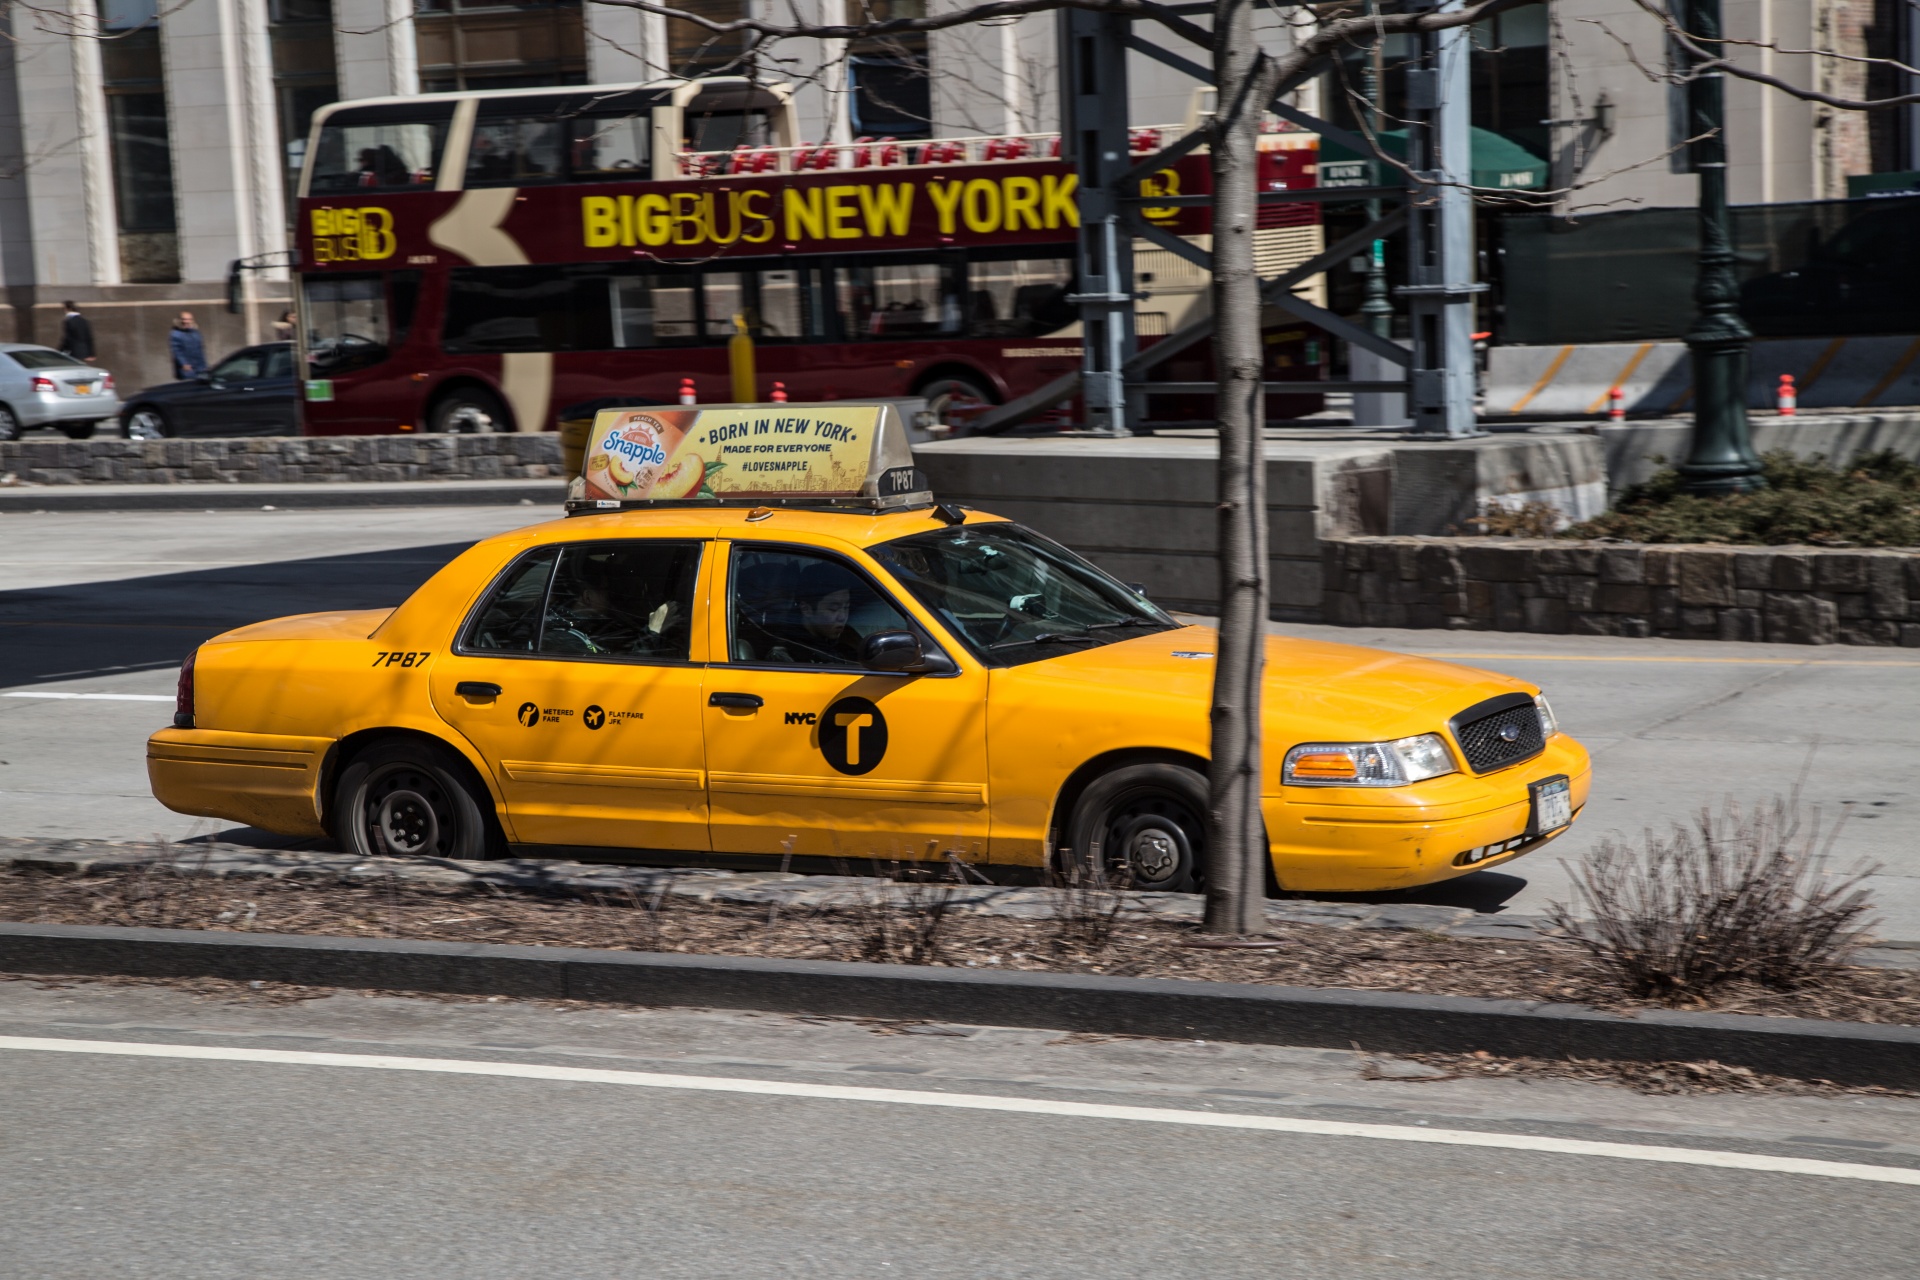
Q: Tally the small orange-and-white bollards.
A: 4